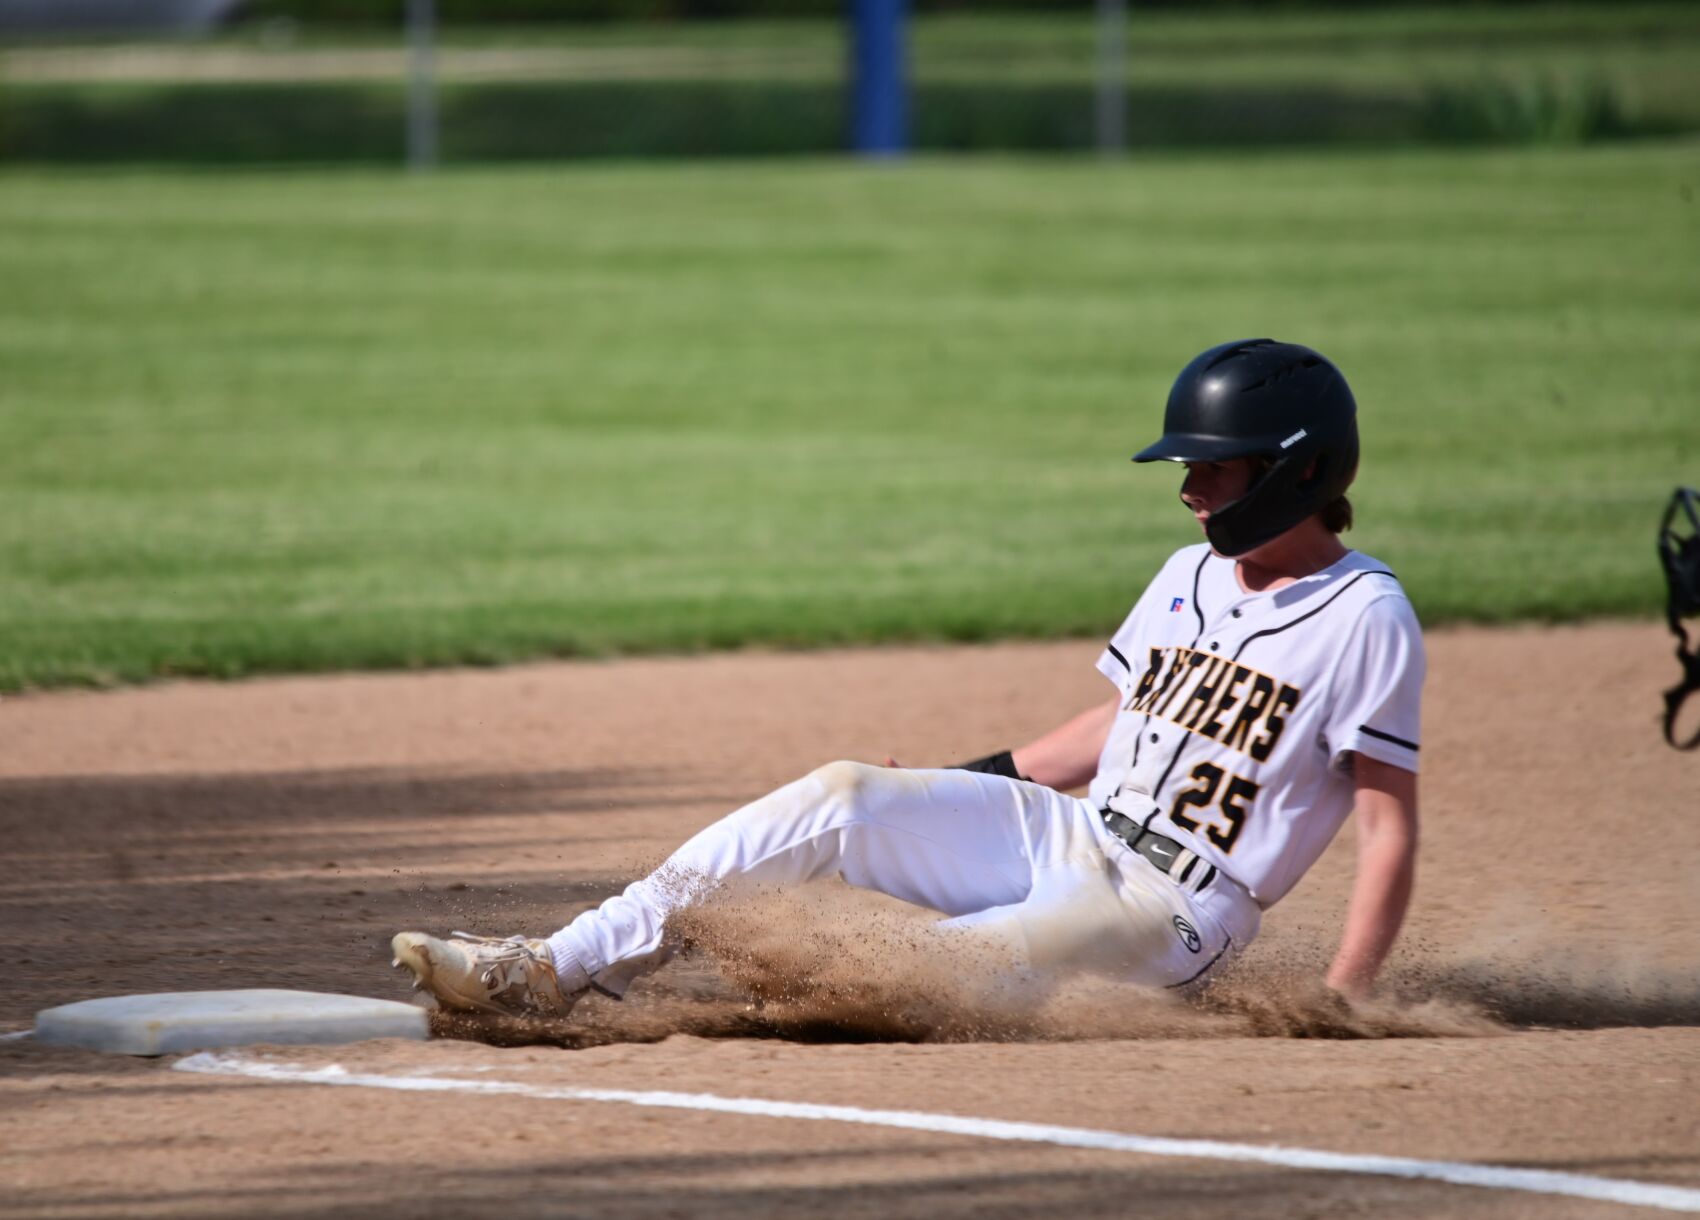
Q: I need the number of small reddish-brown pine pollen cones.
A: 0